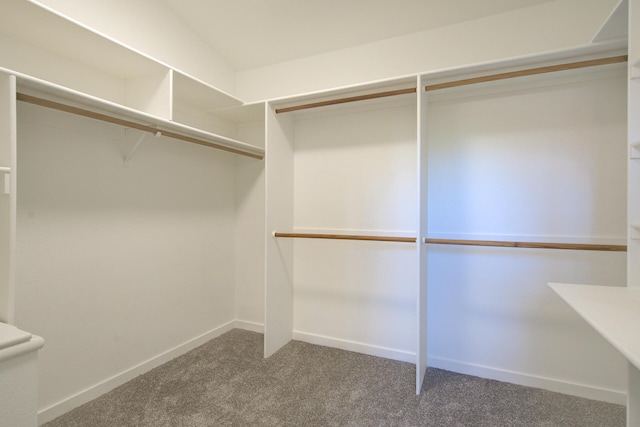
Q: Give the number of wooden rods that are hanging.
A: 5